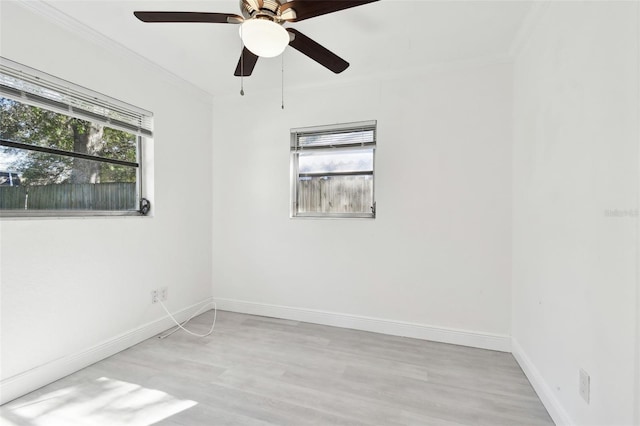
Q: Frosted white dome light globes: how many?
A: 1